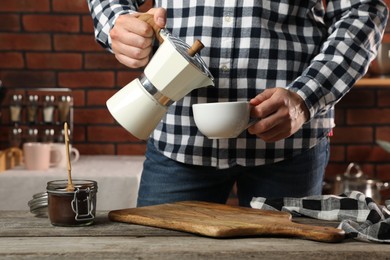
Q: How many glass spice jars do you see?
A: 8